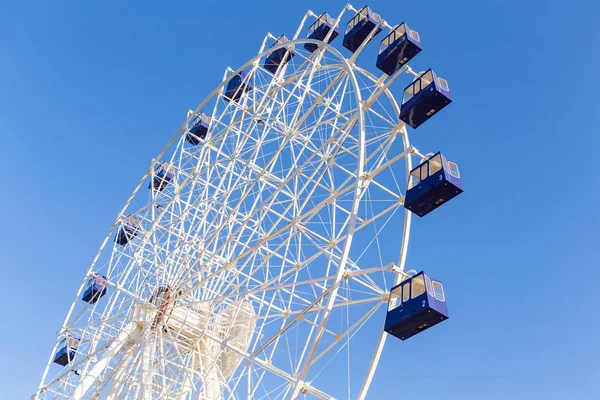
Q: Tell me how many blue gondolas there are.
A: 13